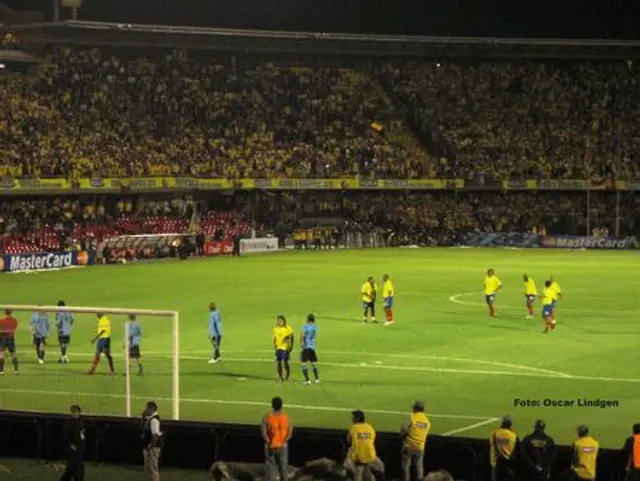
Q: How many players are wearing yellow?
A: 8